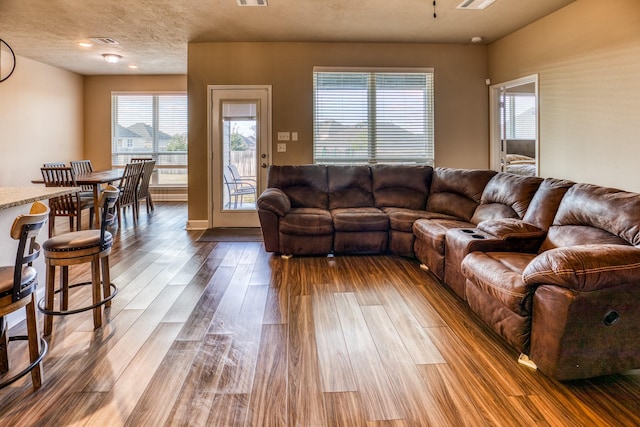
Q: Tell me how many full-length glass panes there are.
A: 1